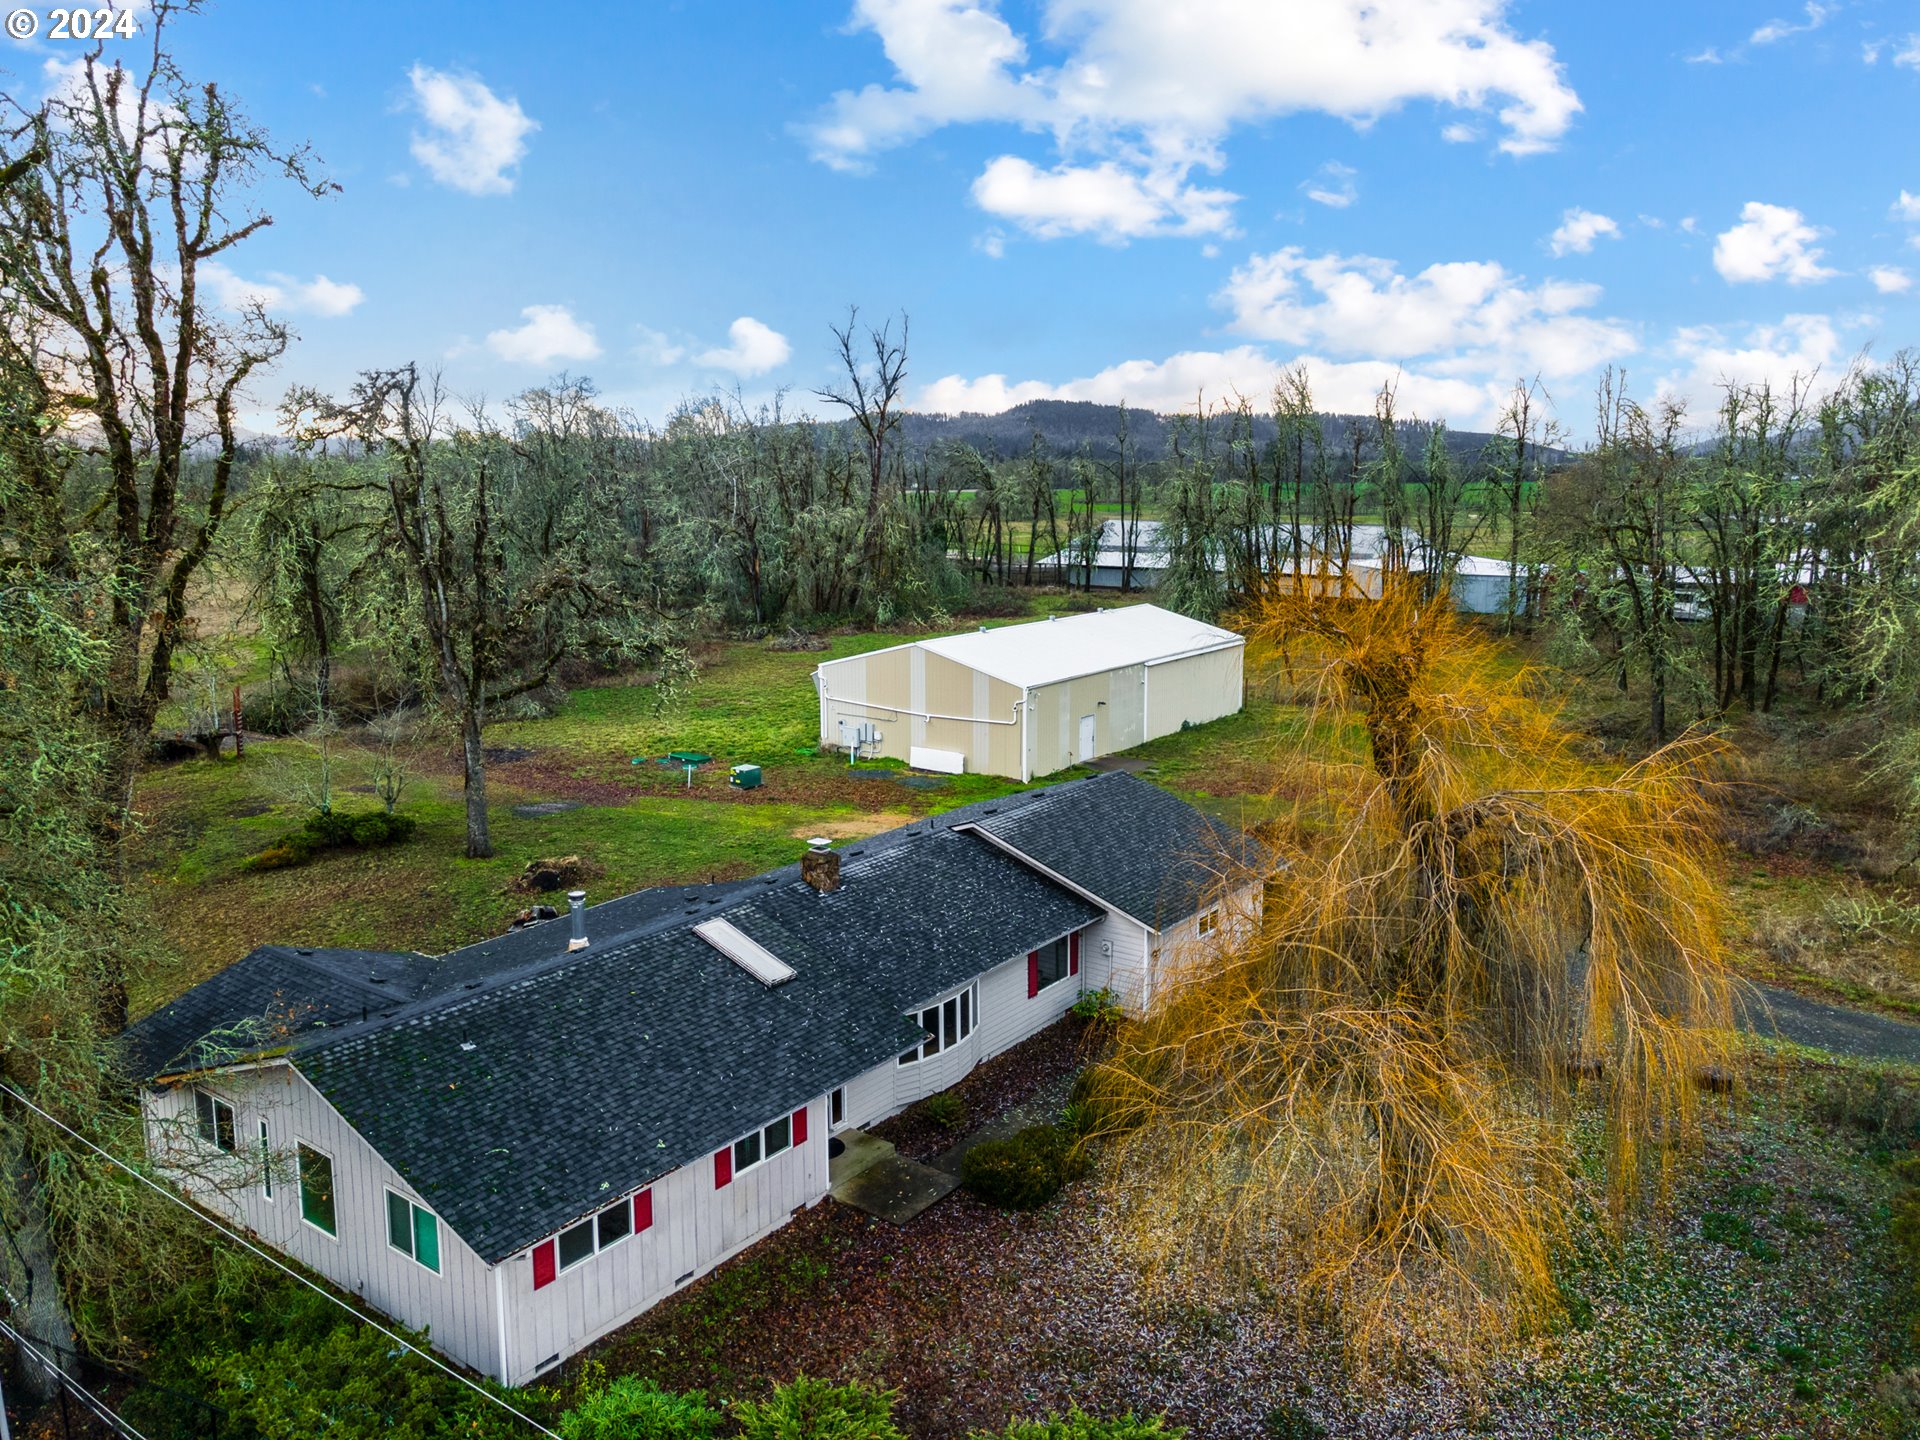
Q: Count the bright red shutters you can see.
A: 6